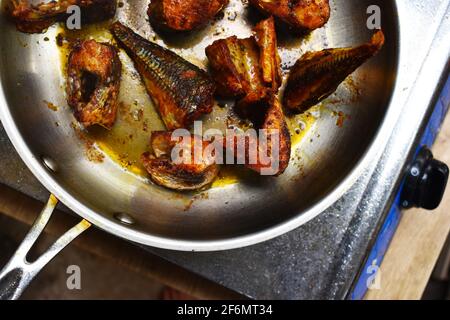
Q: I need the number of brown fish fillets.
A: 9